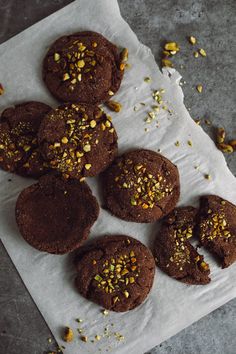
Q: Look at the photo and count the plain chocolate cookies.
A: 1